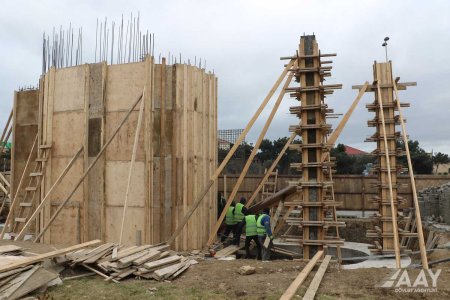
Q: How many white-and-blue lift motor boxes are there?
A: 0